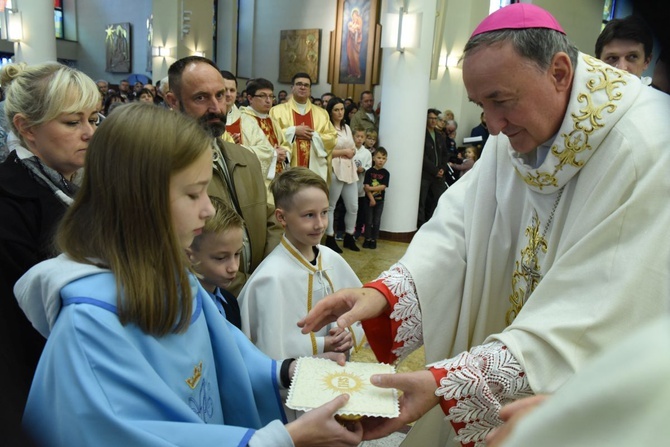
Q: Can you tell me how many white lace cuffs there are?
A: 2